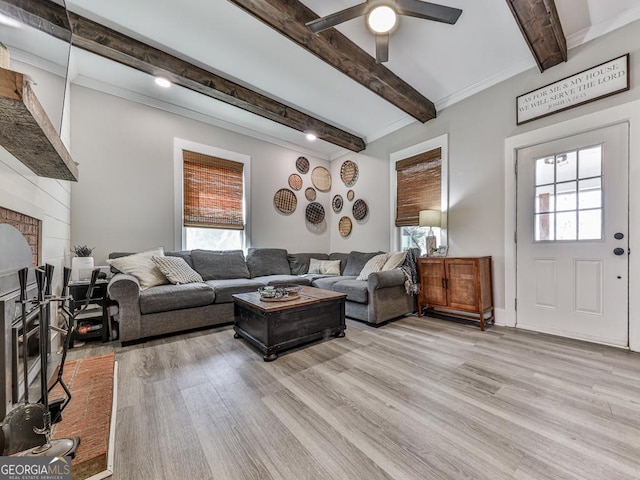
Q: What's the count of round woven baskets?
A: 11